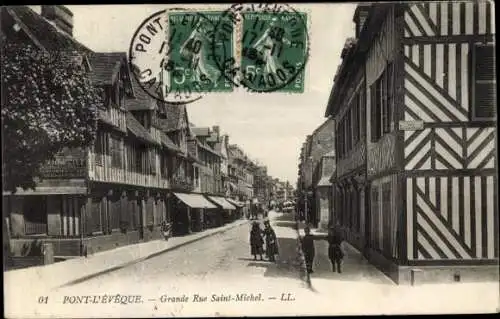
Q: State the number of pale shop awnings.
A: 3